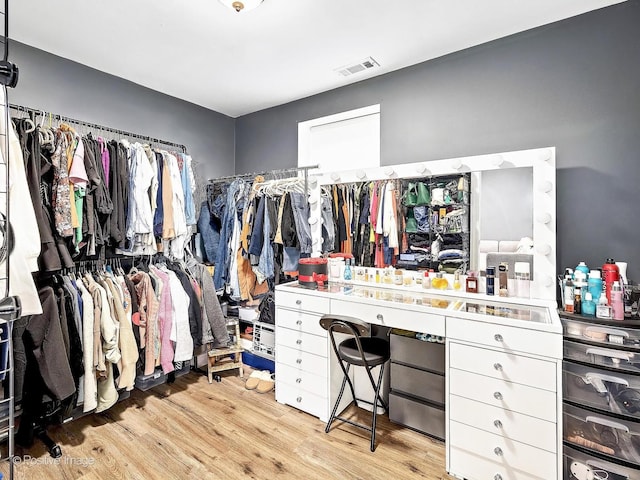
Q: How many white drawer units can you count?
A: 2